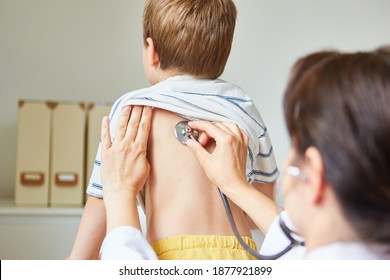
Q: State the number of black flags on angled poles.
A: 0